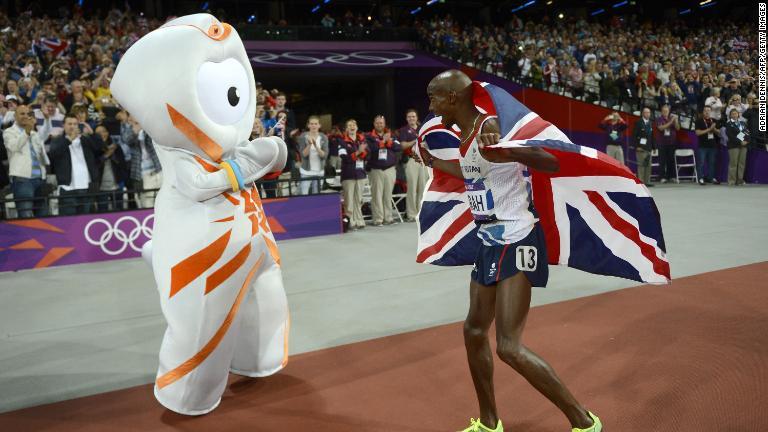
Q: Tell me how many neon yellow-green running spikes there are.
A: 2